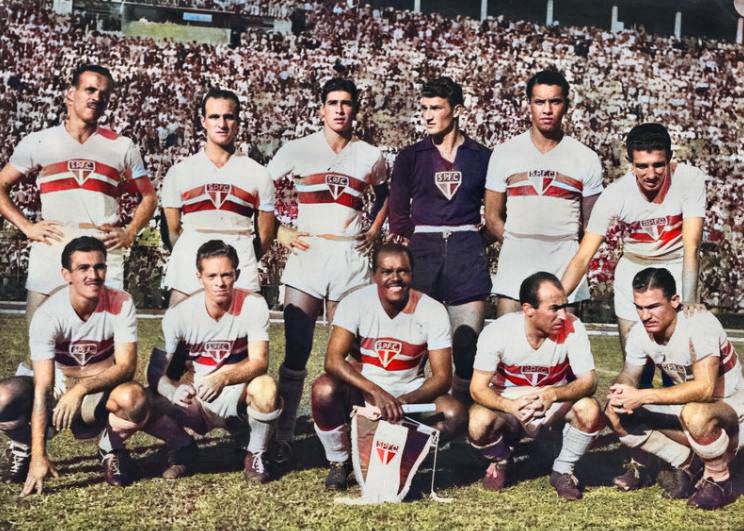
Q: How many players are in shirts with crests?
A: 11